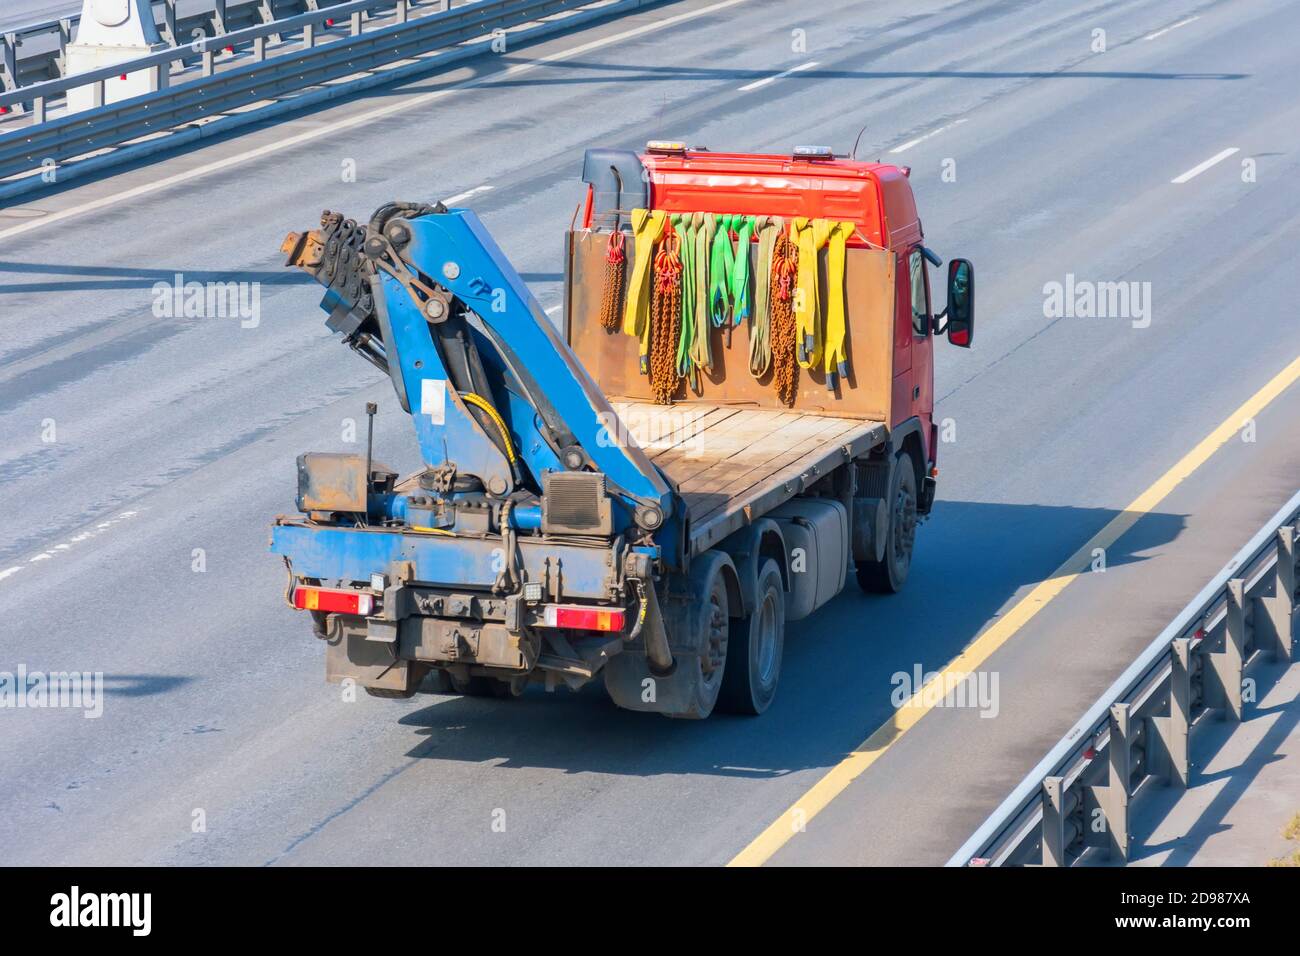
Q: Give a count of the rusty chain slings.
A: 3